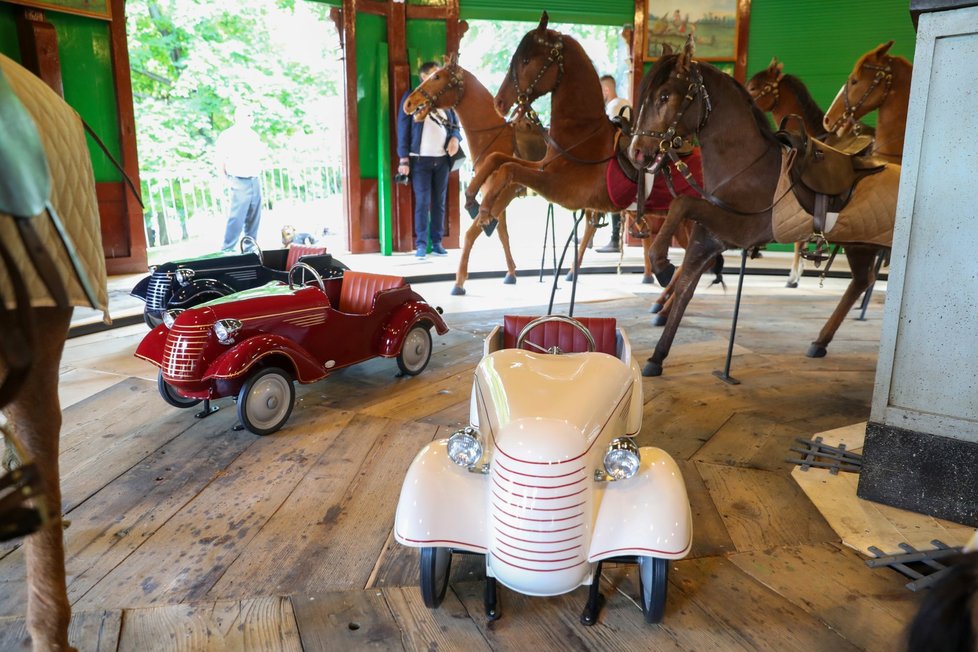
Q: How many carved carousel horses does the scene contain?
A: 6